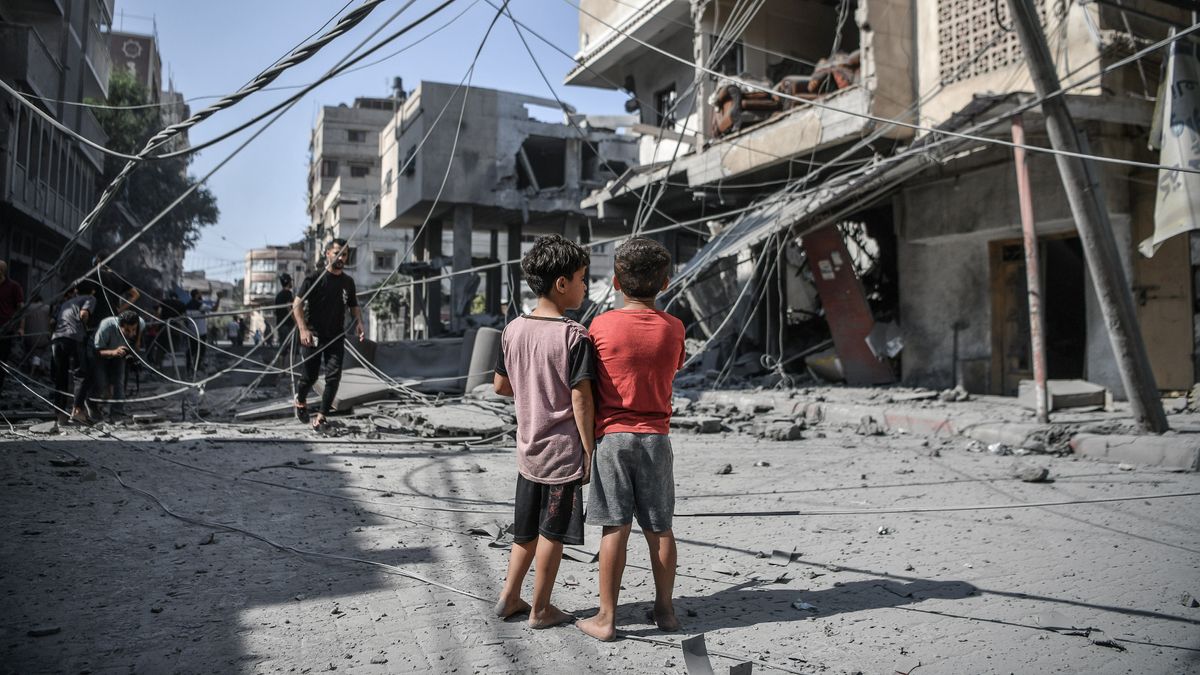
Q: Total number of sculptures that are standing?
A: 0